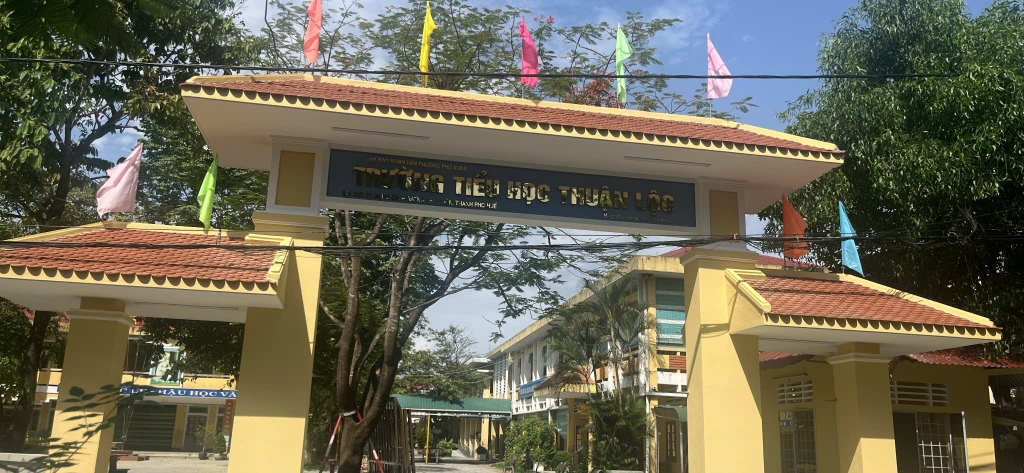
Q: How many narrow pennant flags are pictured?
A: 9